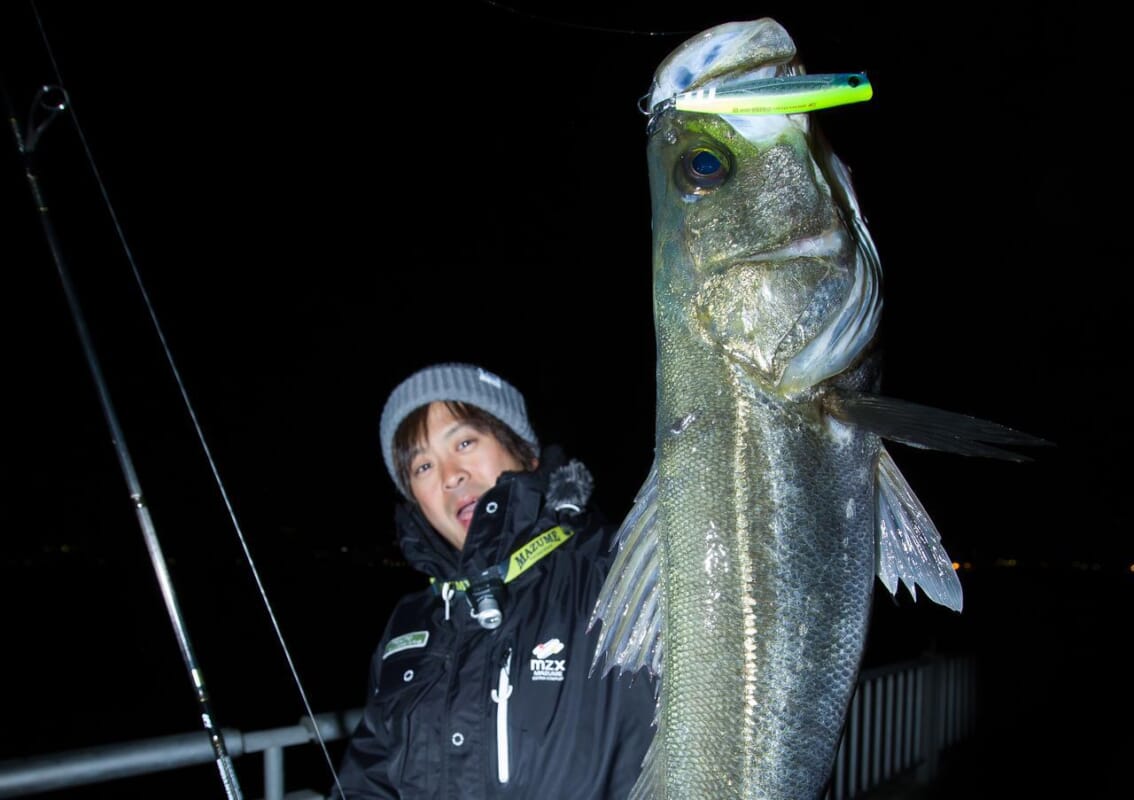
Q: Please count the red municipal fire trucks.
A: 0